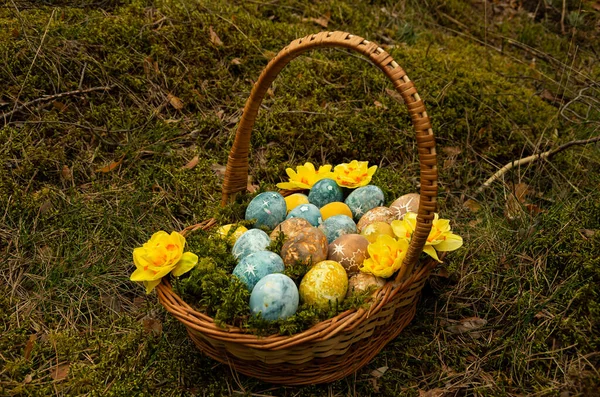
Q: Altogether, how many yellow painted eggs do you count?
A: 5